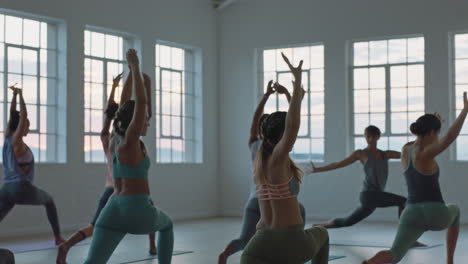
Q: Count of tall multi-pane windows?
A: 6